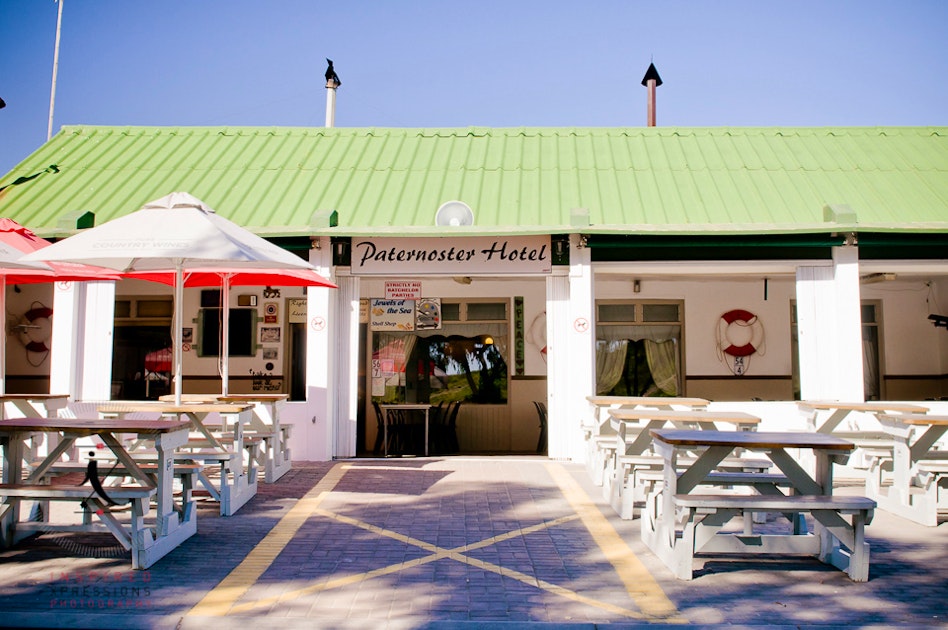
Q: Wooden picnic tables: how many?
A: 9